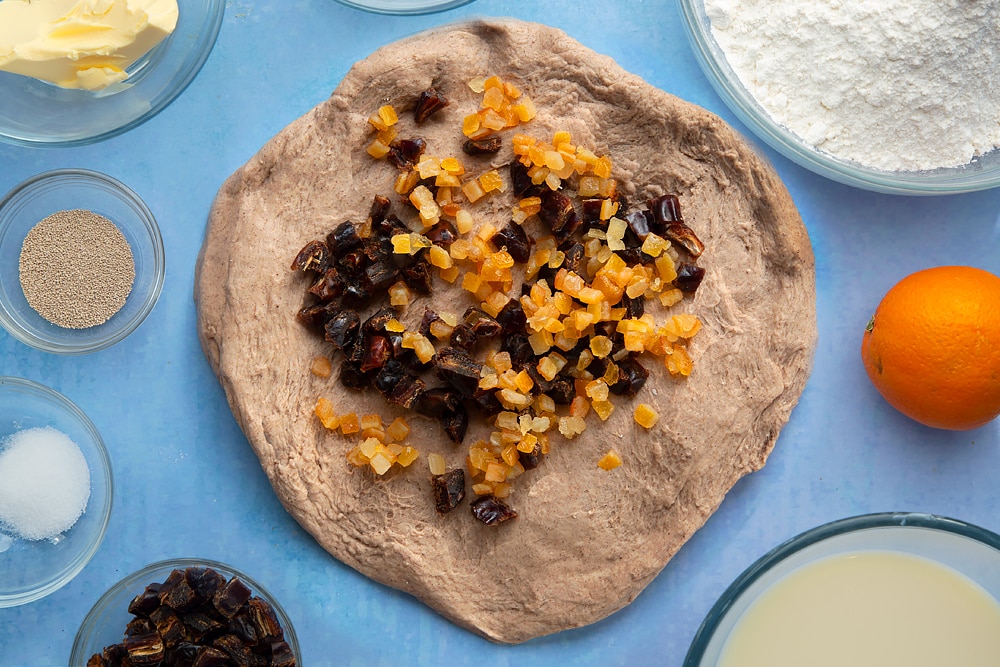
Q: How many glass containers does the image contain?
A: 7